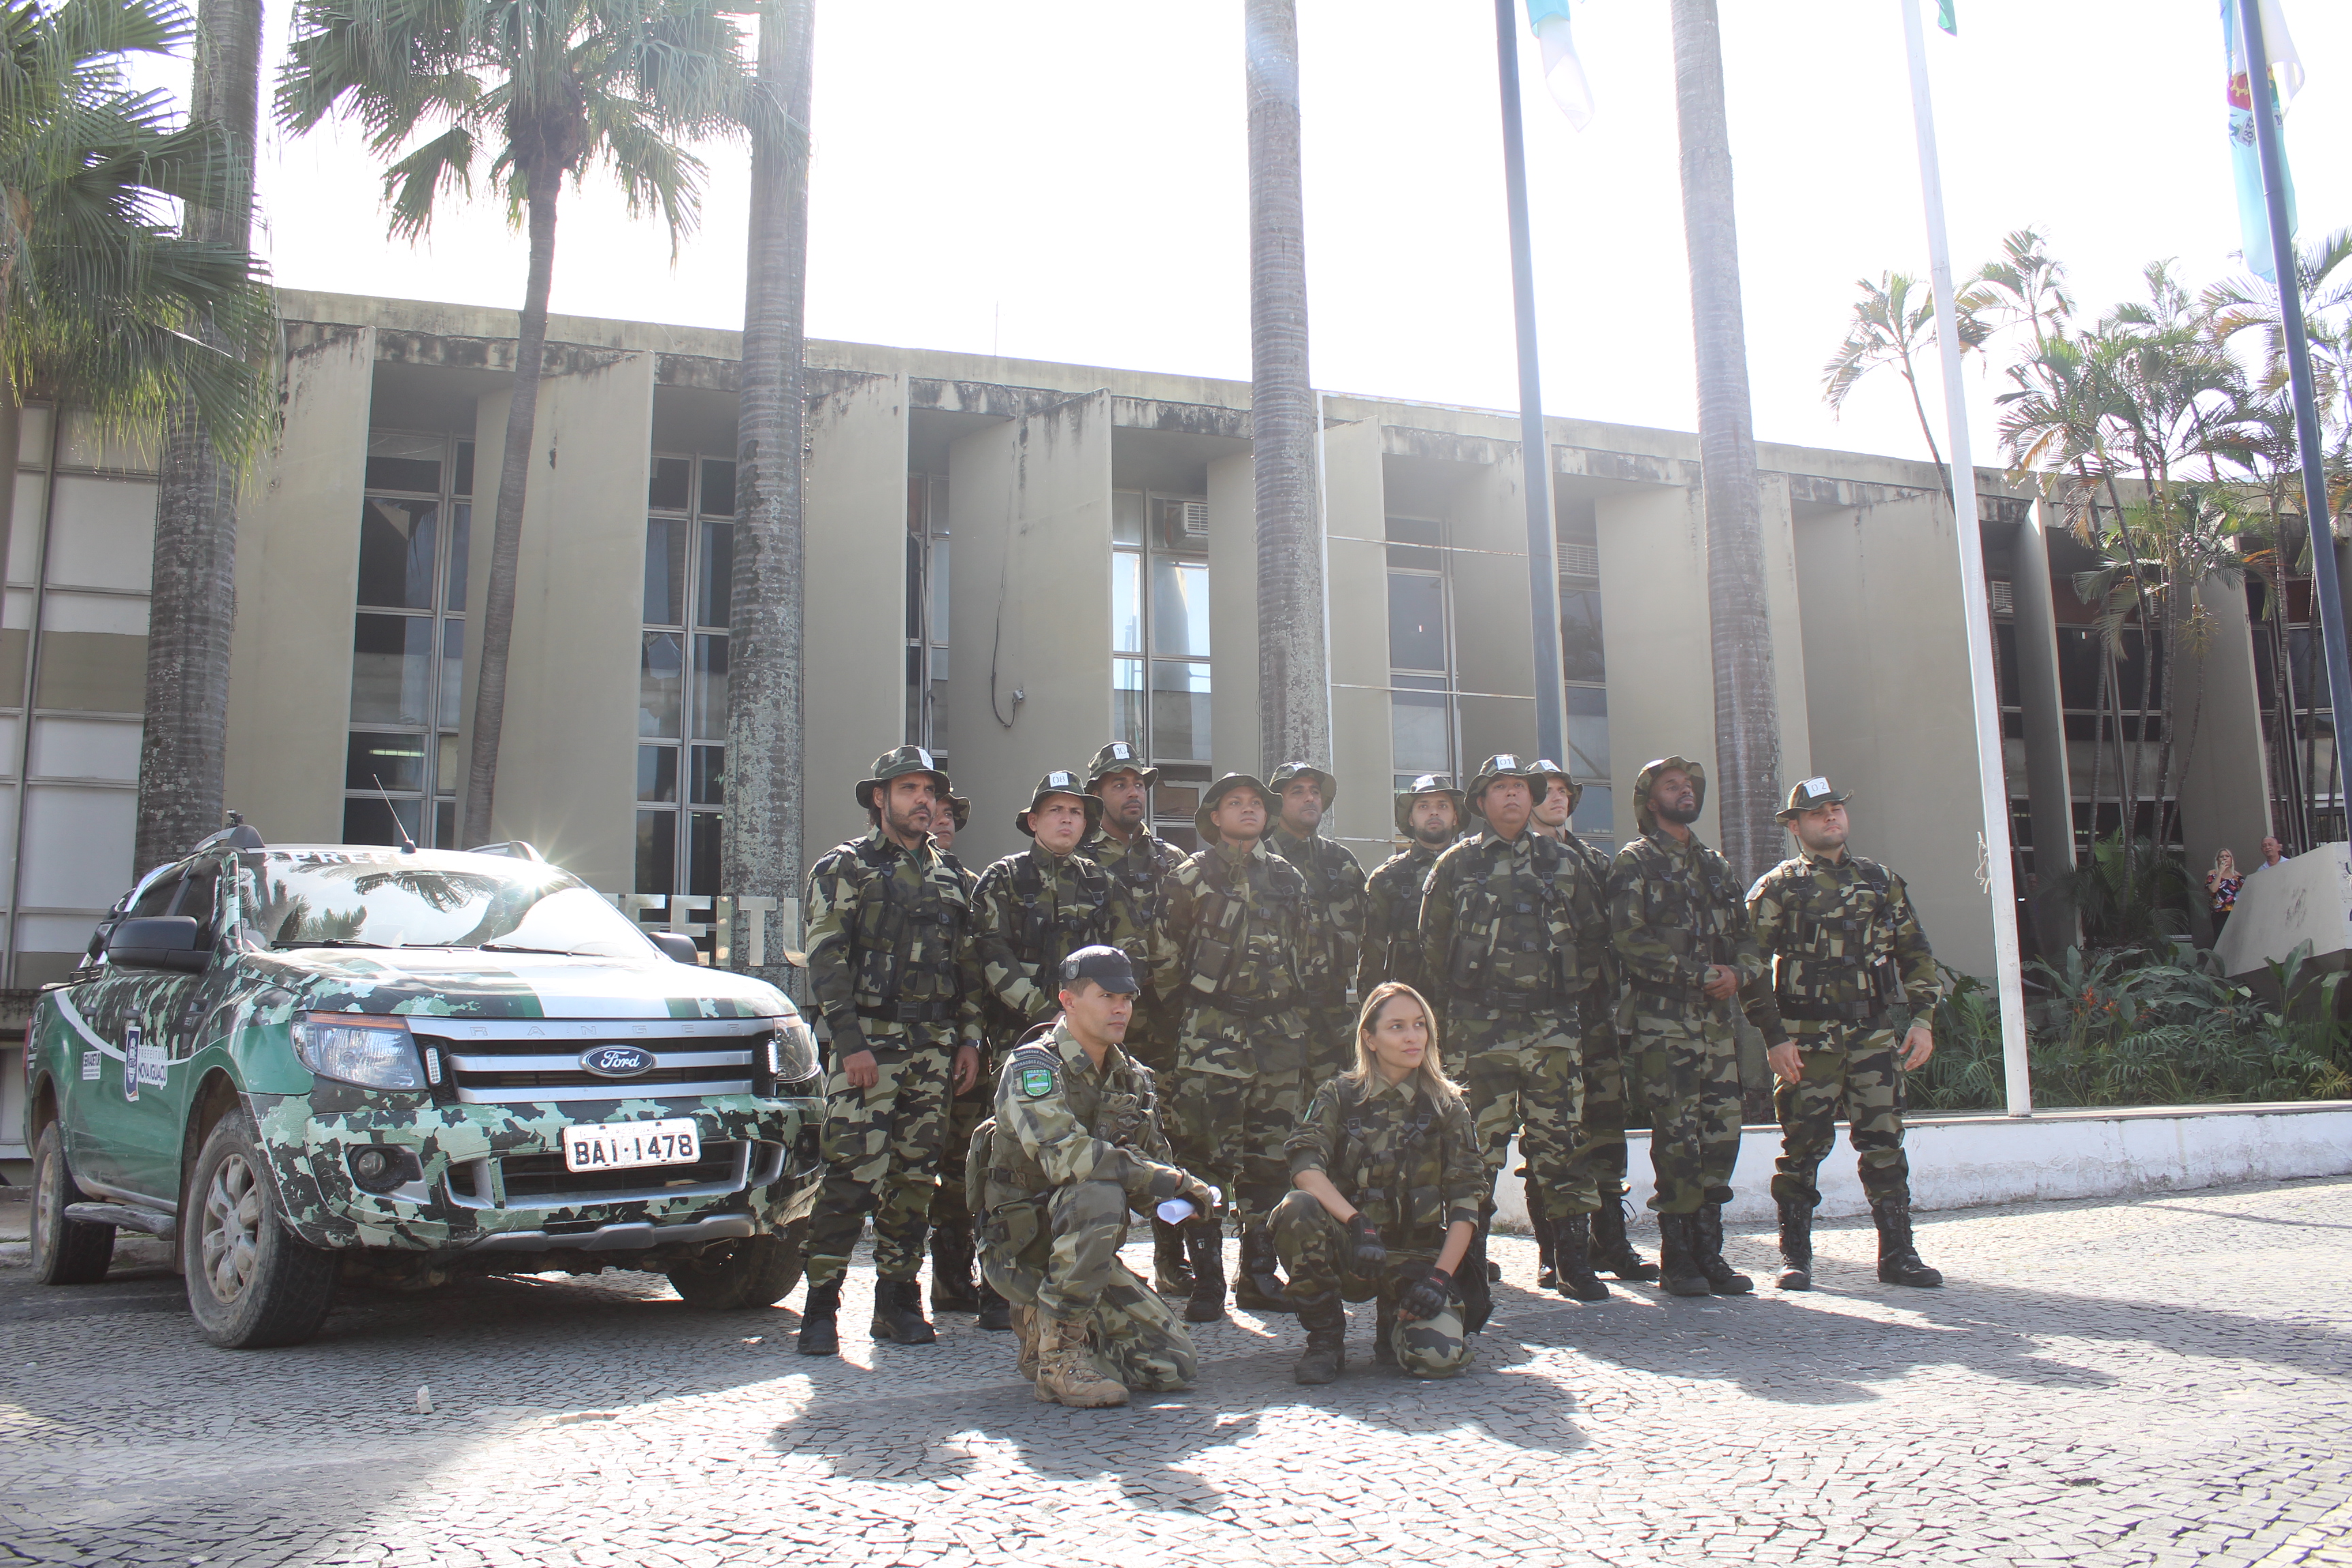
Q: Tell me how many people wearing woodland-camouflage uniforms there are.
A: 13